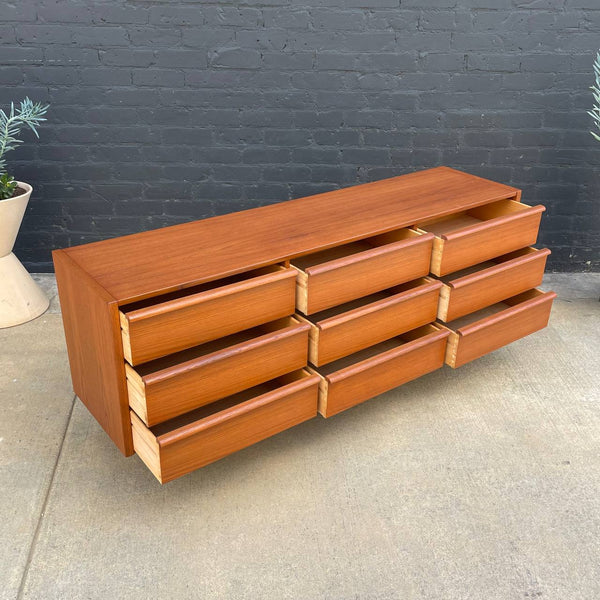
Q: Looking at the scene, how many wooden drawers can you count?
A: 9